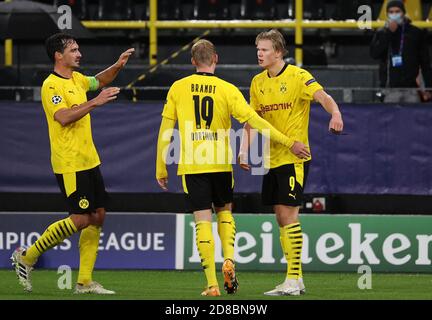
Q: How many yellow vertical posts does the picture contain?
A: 3